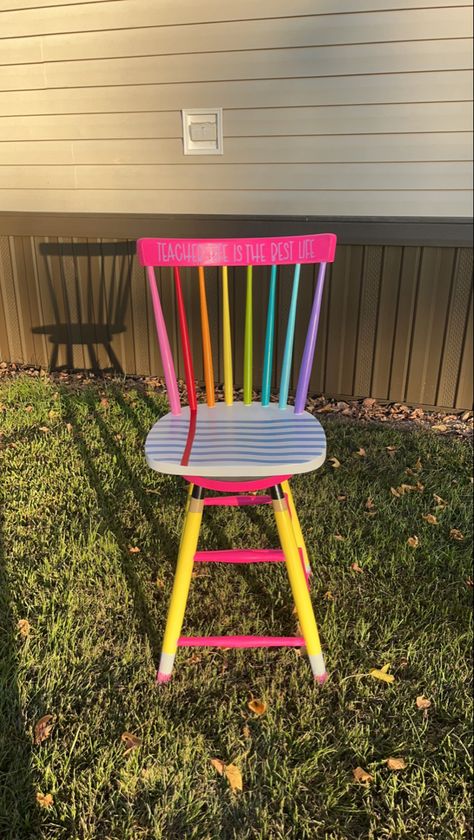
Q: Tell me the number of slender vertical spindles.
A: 8